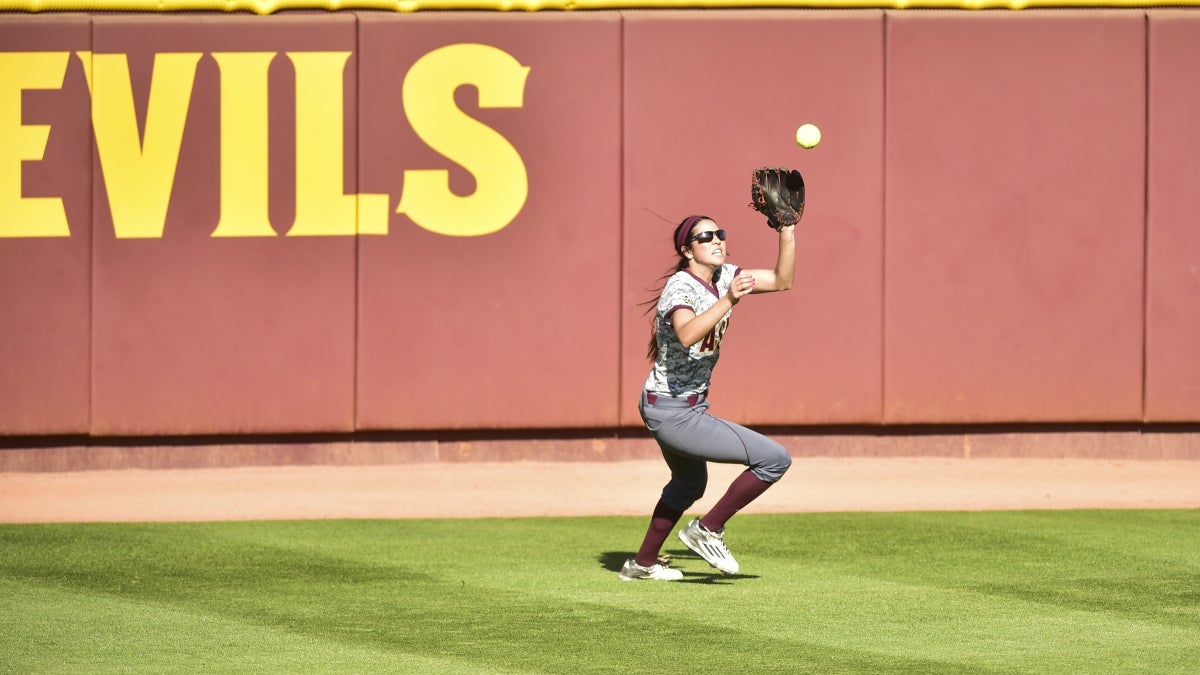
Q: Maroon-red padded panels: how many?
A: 6